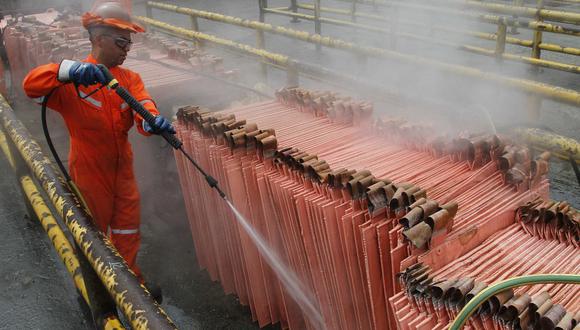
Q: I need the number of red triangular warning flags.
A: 0